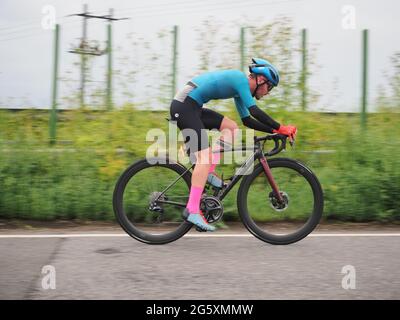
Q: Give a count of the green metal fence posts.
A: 6